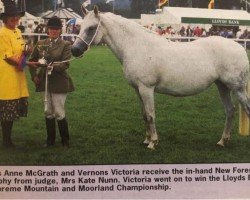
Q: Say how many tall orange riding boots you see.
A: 0